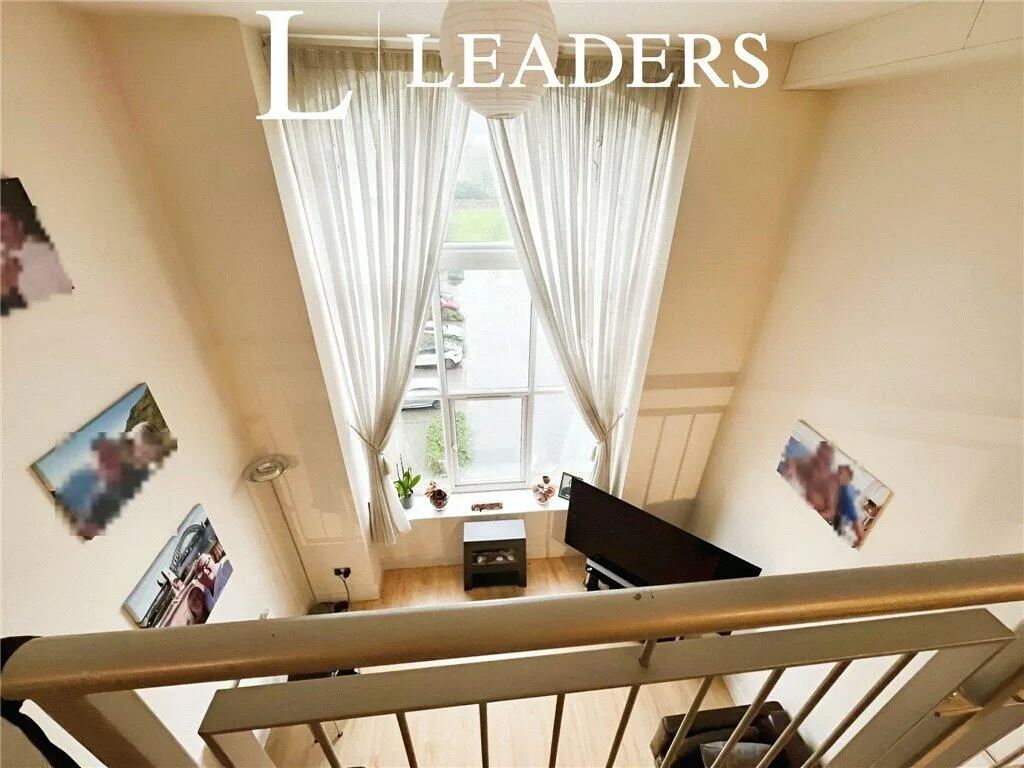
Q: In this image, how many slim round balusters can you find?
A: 9